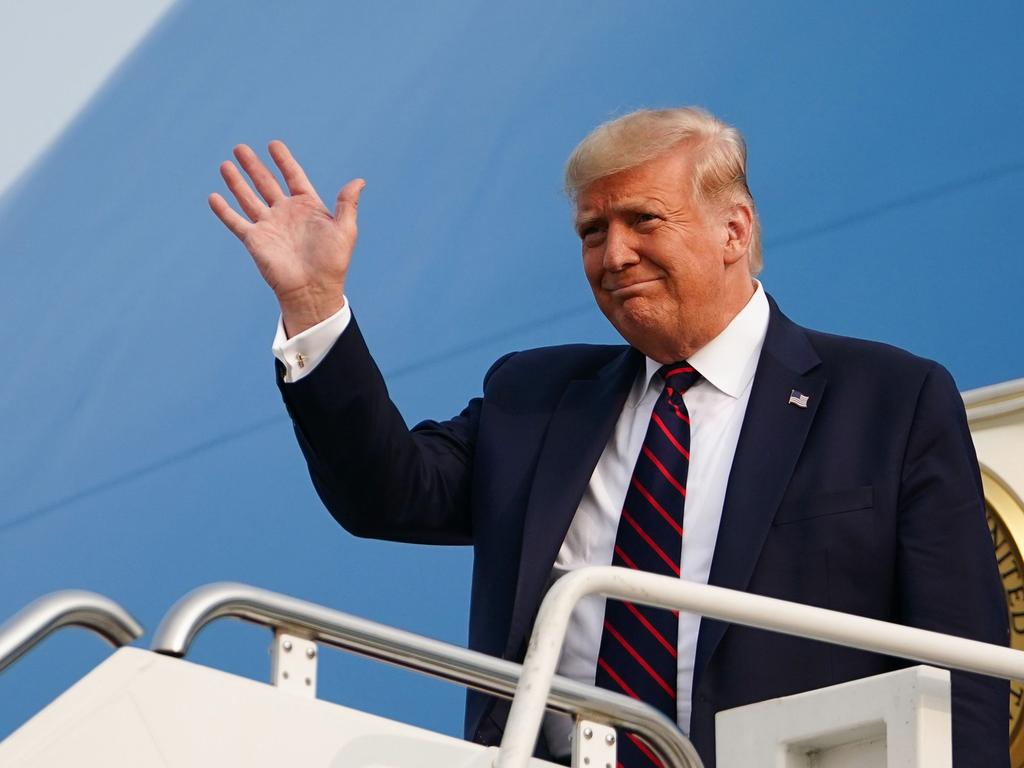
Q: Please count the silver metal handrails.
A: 2